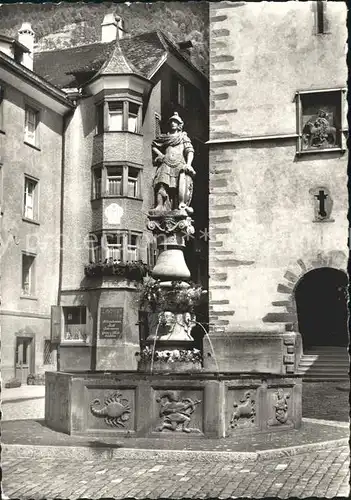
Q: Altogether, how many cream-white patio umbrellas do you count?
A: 0